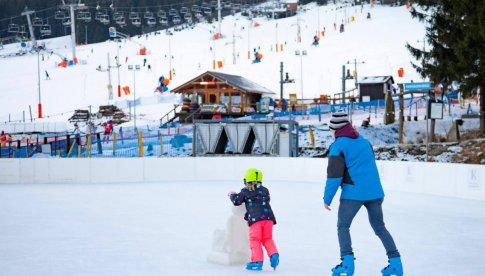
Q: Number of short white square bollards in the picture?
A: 0